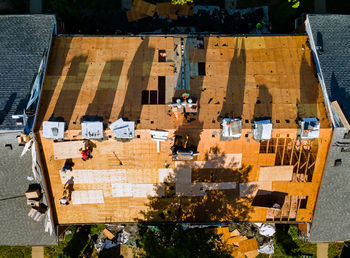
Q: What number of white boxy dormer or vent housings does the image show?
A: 6